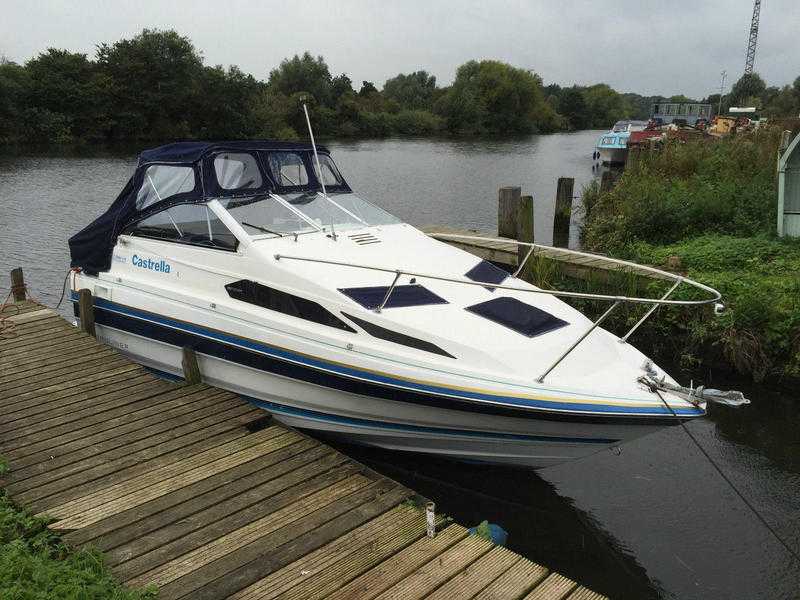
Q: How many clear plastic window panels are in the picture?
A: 4